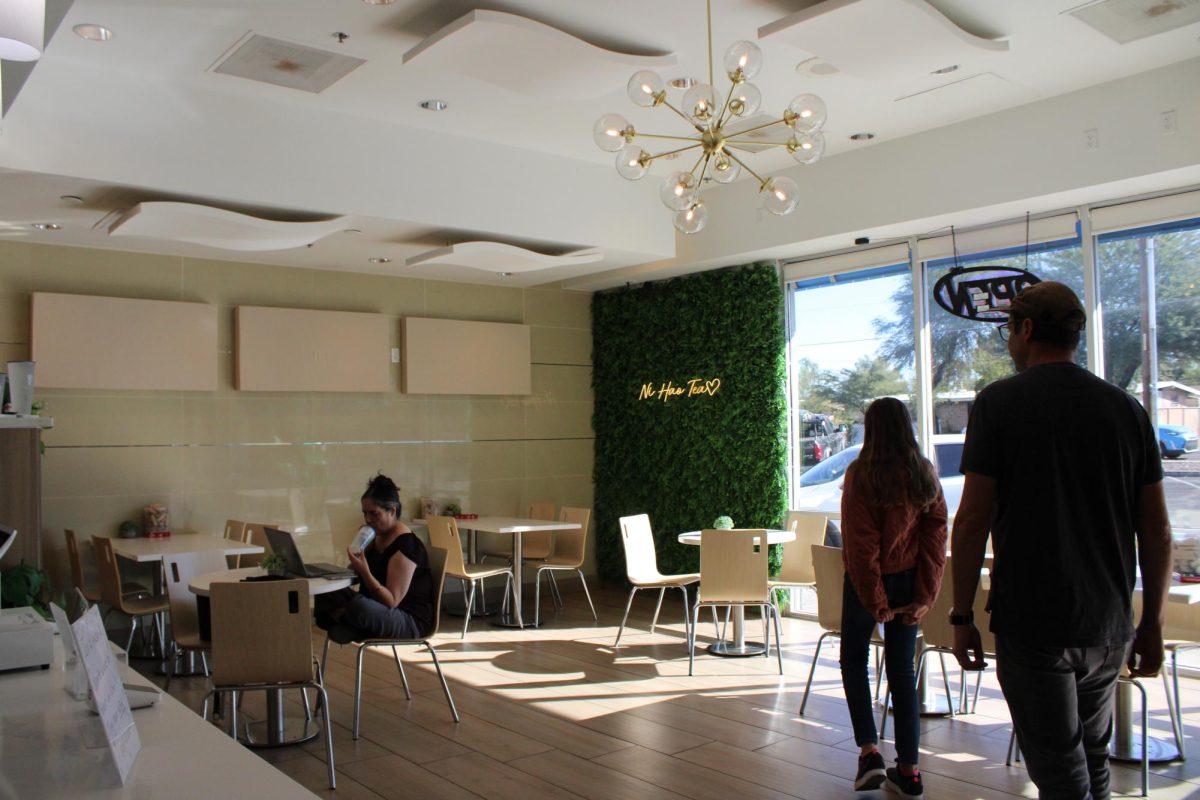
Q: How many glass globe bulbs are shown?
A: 12